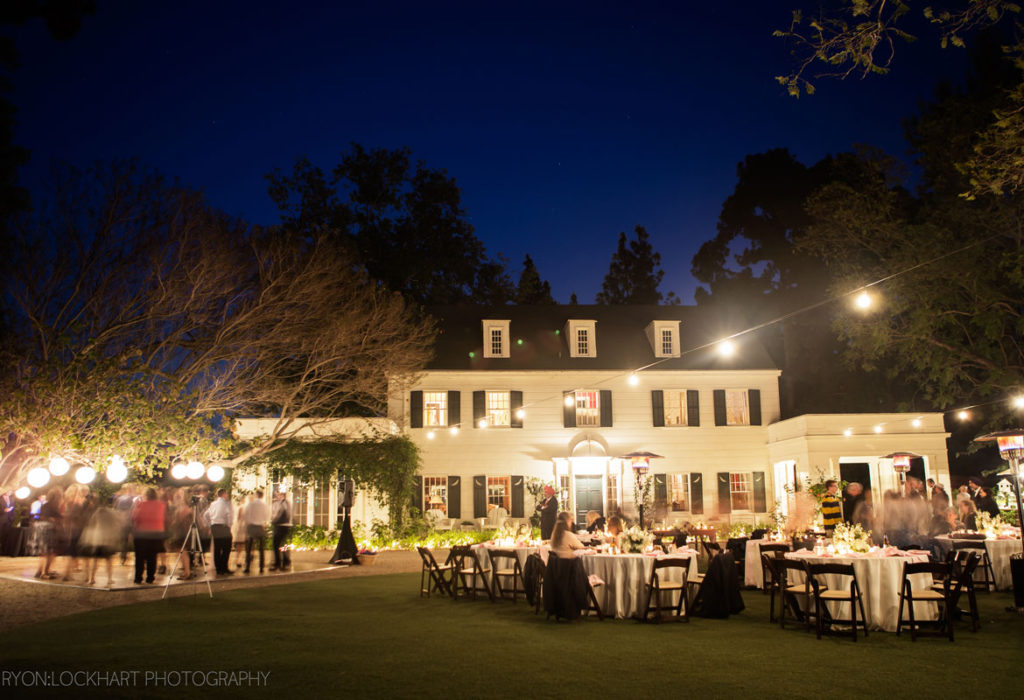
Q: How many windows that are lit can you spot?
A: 9